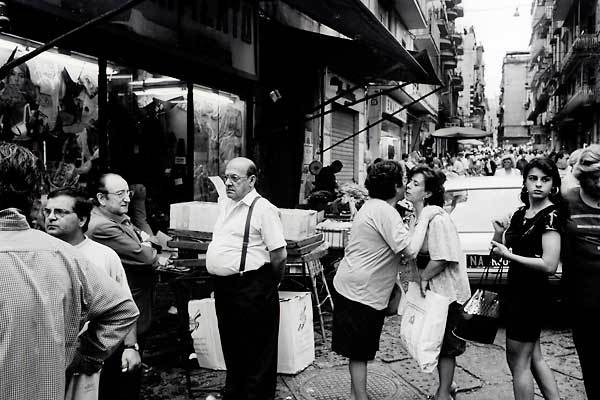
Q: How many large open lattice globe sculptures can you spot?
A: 0